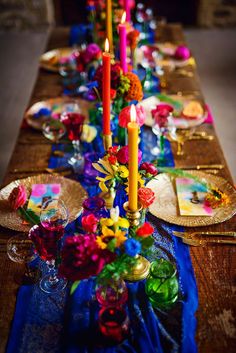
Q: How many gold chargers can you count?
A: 6